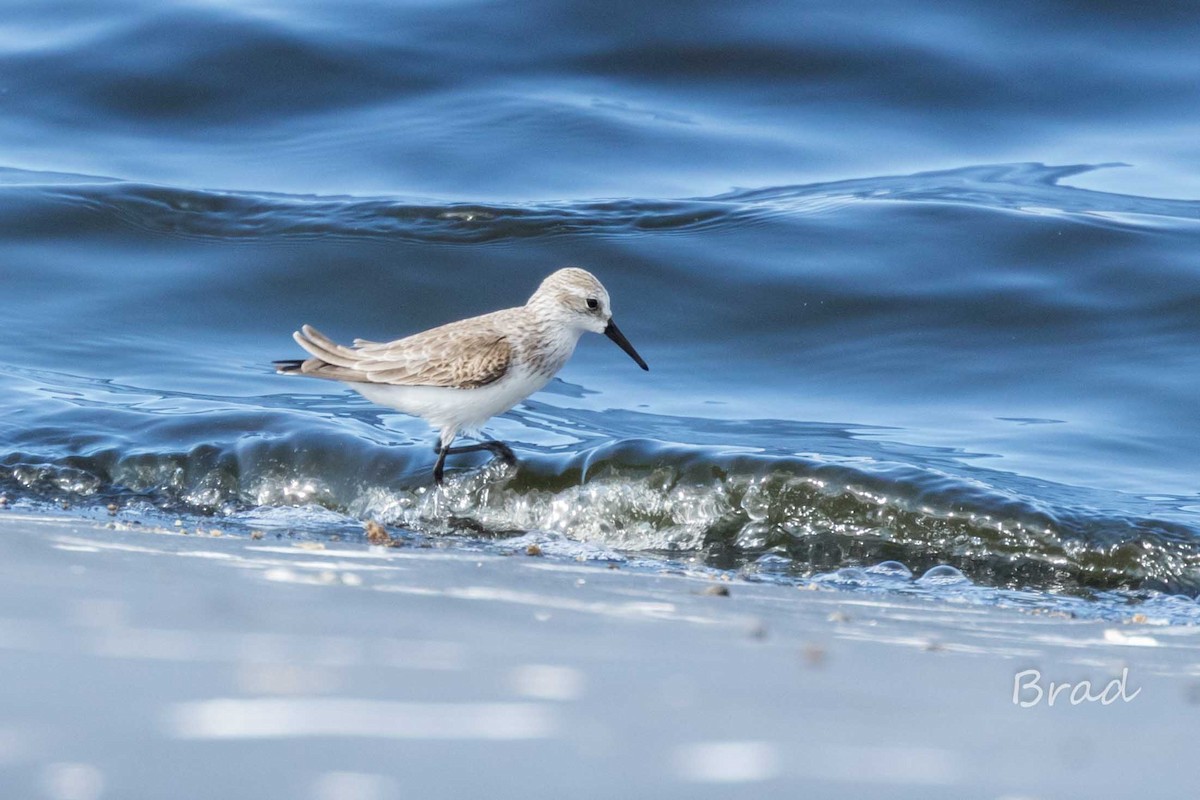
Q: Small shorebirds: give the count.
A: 1